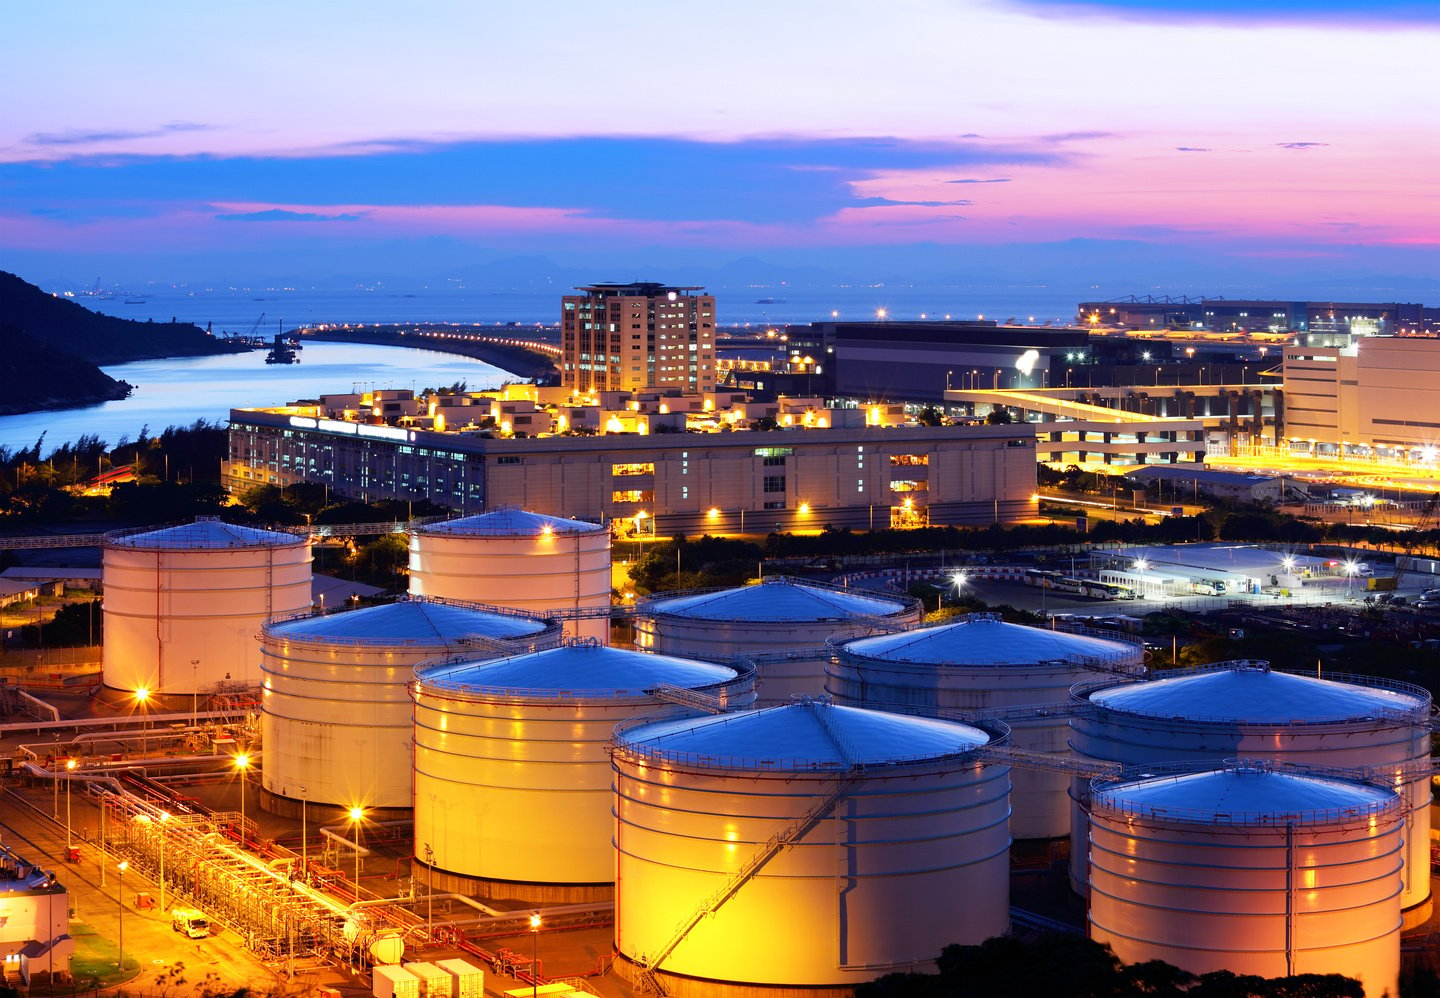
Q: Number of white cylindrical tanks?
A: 9